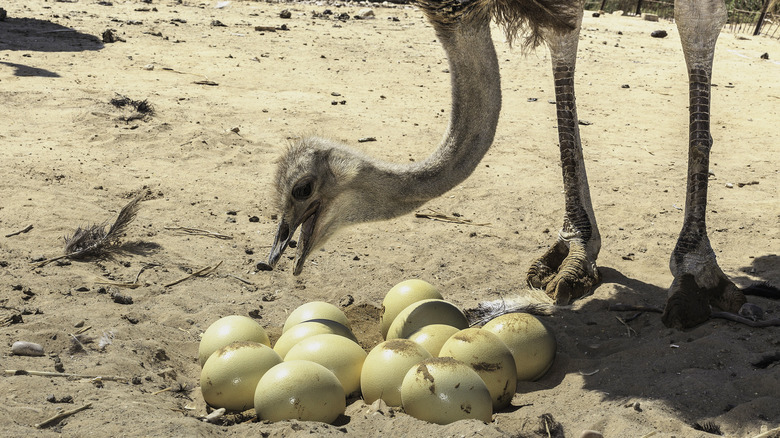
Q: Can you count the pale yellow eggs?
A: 13